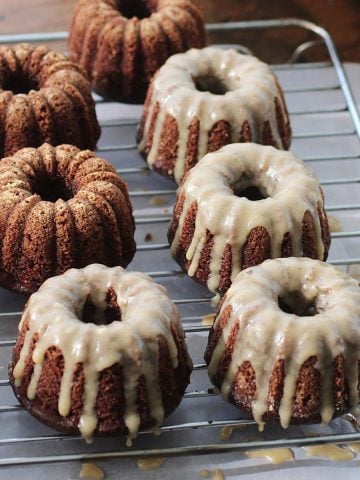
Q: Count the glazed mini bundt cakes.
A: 4